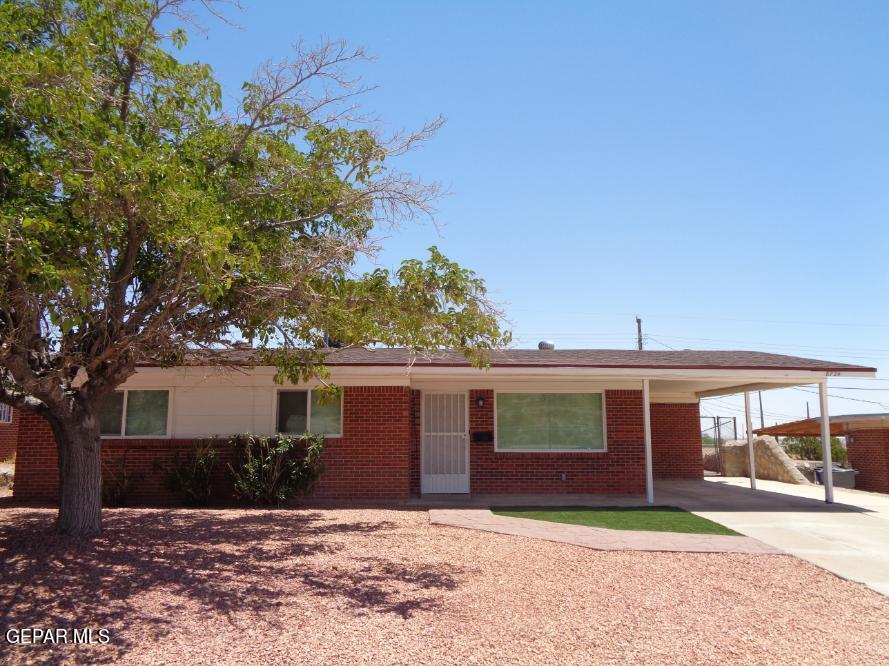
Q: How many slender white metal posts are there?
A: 3